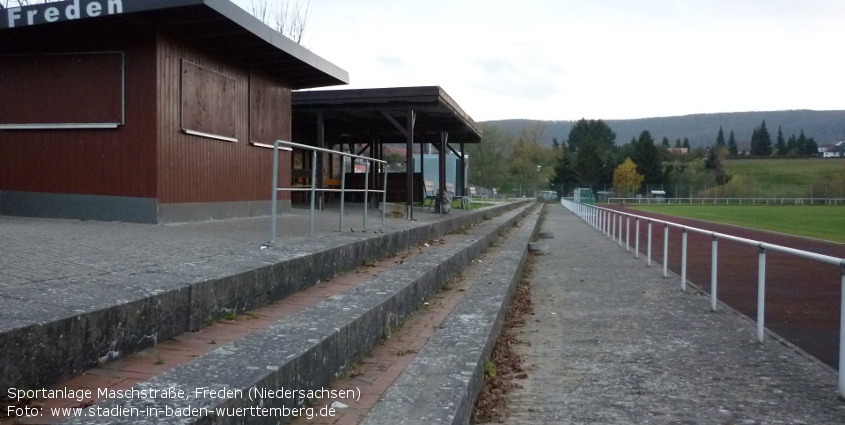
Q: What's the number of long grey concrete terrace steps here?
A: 3